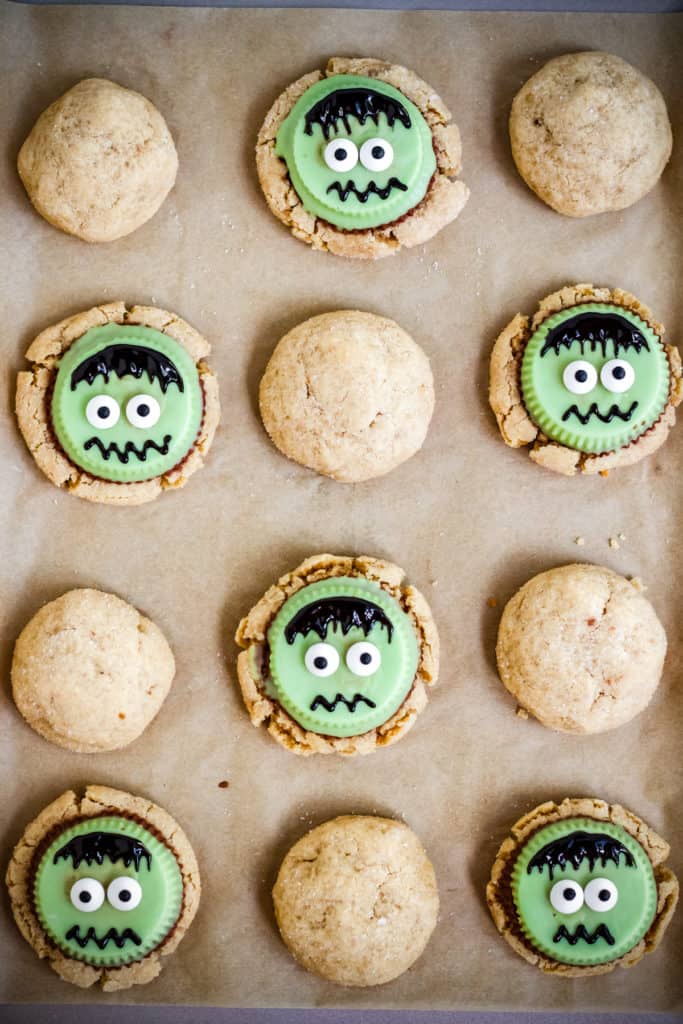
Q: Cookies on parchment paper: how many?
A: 12